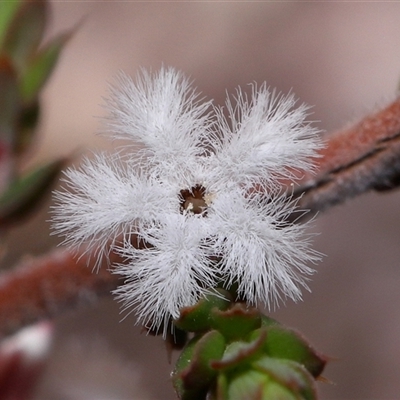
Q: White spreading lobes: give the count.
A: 5